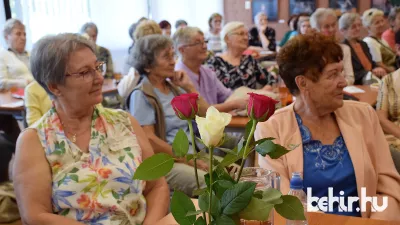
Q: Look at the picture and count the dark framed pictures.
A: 4